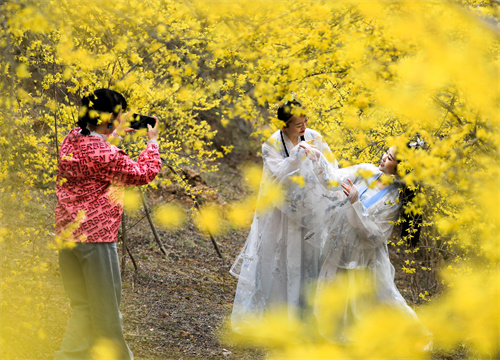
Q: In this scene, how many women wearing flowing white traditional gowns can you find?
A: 2